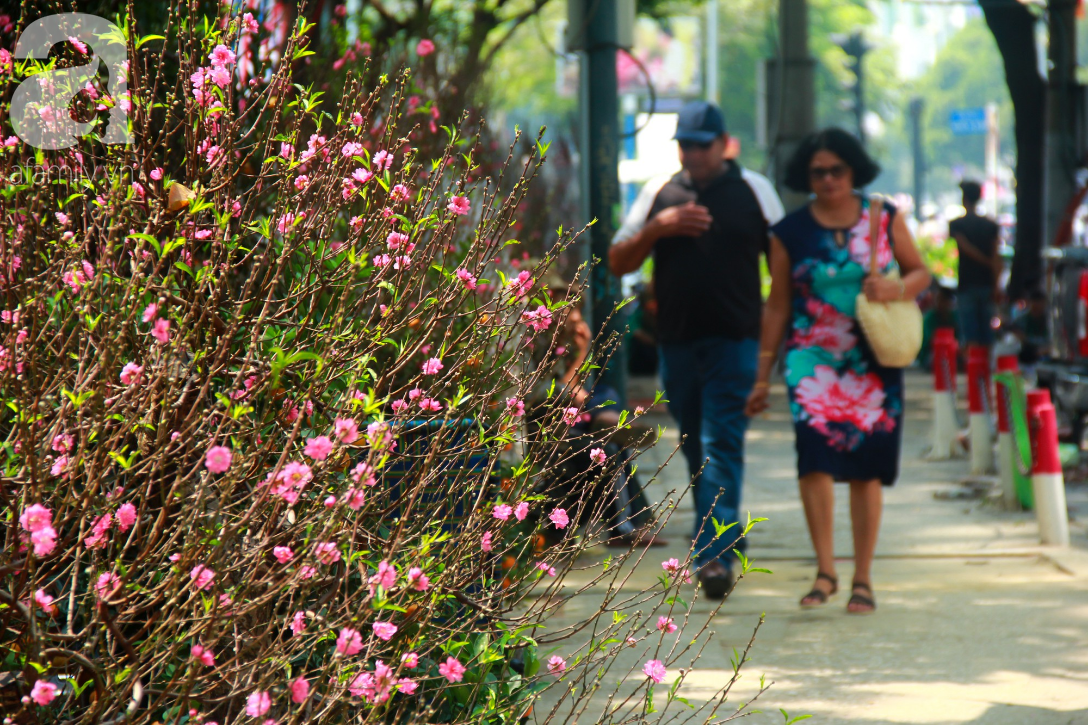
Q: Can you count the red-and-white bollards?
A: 4